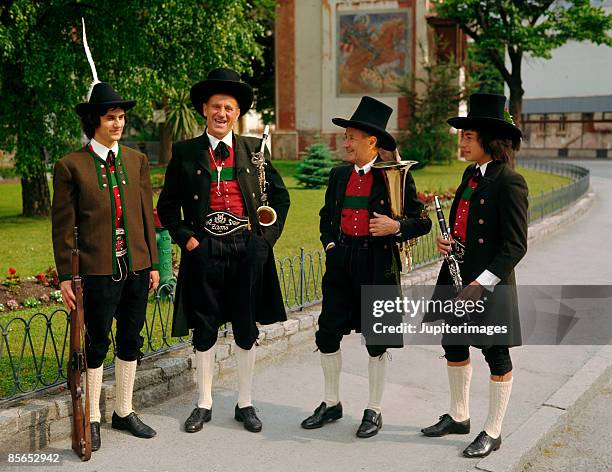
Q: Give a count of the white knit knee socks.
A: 8